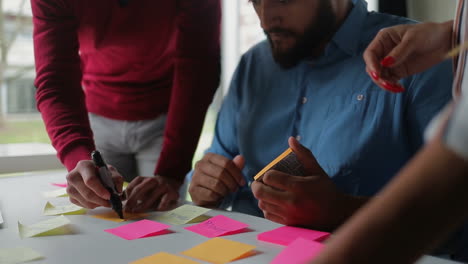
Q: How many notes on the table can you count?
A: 13